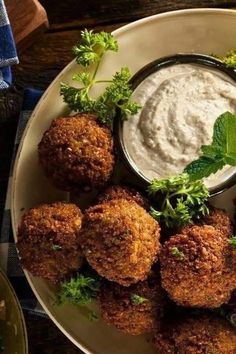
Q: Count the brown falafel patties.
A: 8